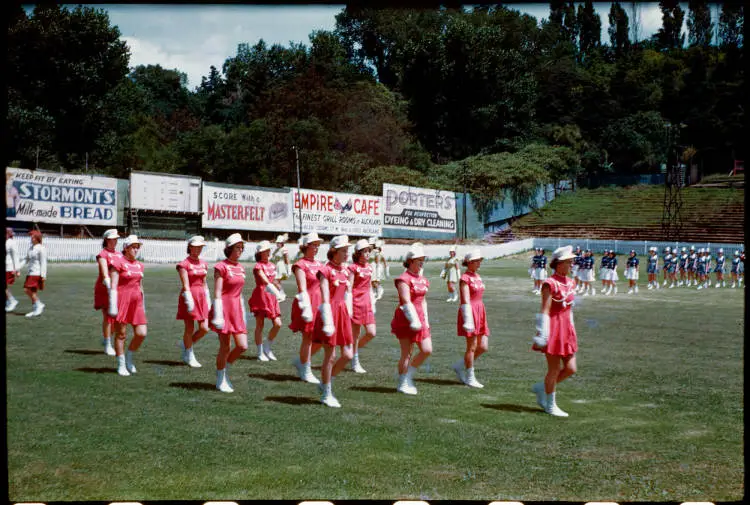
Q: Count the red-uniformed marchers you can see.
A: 11